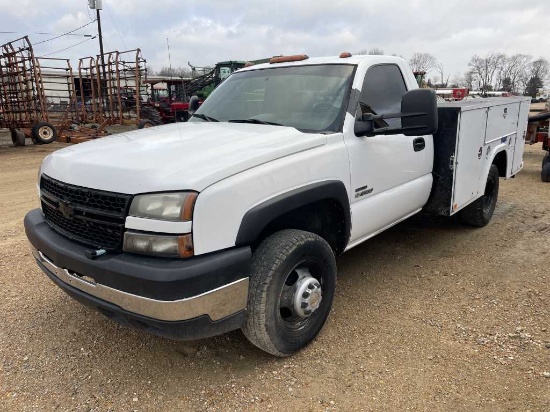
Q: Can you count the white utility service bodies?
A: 1